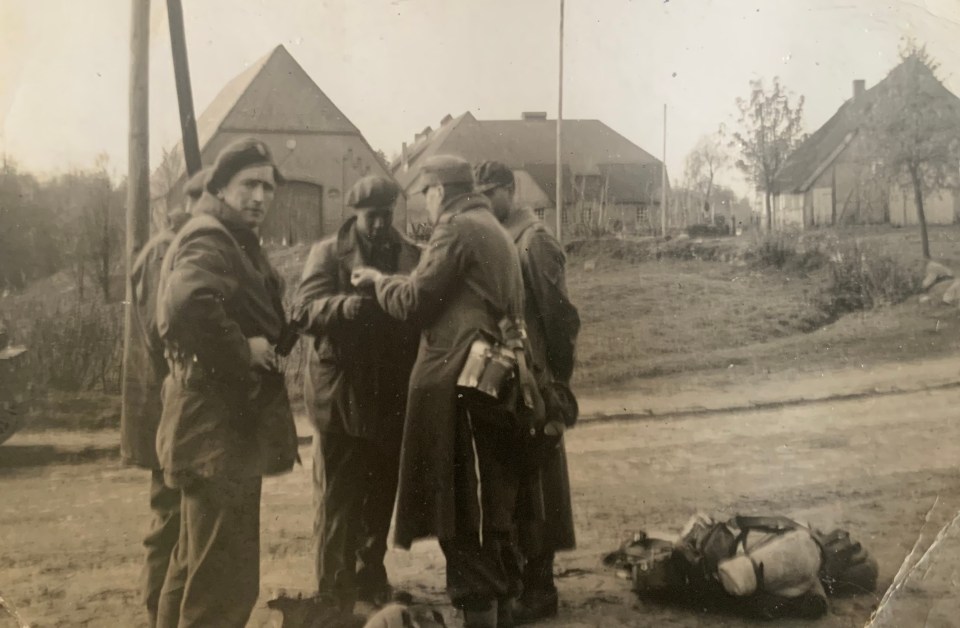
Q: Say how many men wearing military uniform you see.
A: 5